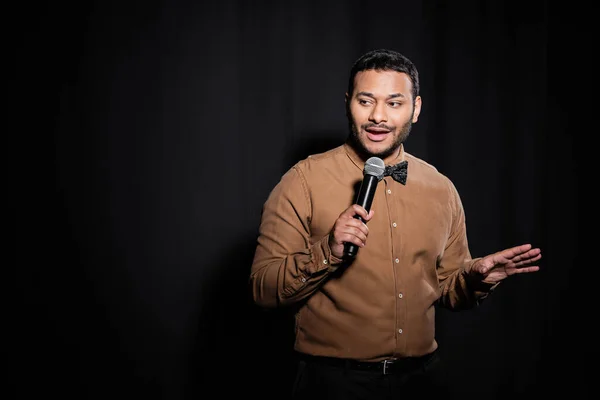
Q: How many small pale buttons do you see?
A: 7